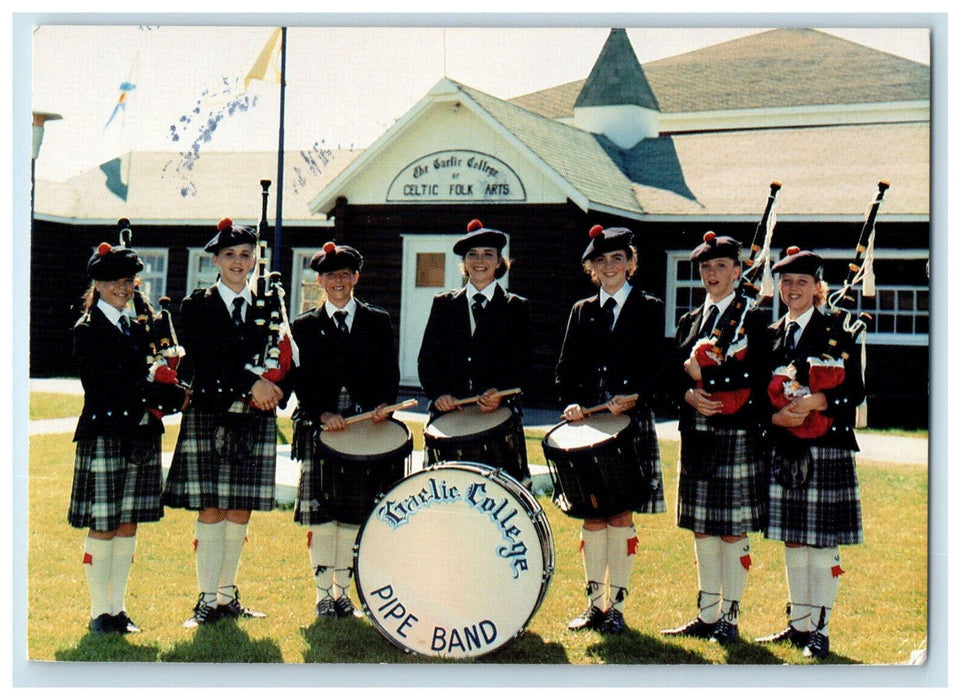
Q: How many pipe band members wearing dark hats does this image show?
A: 7